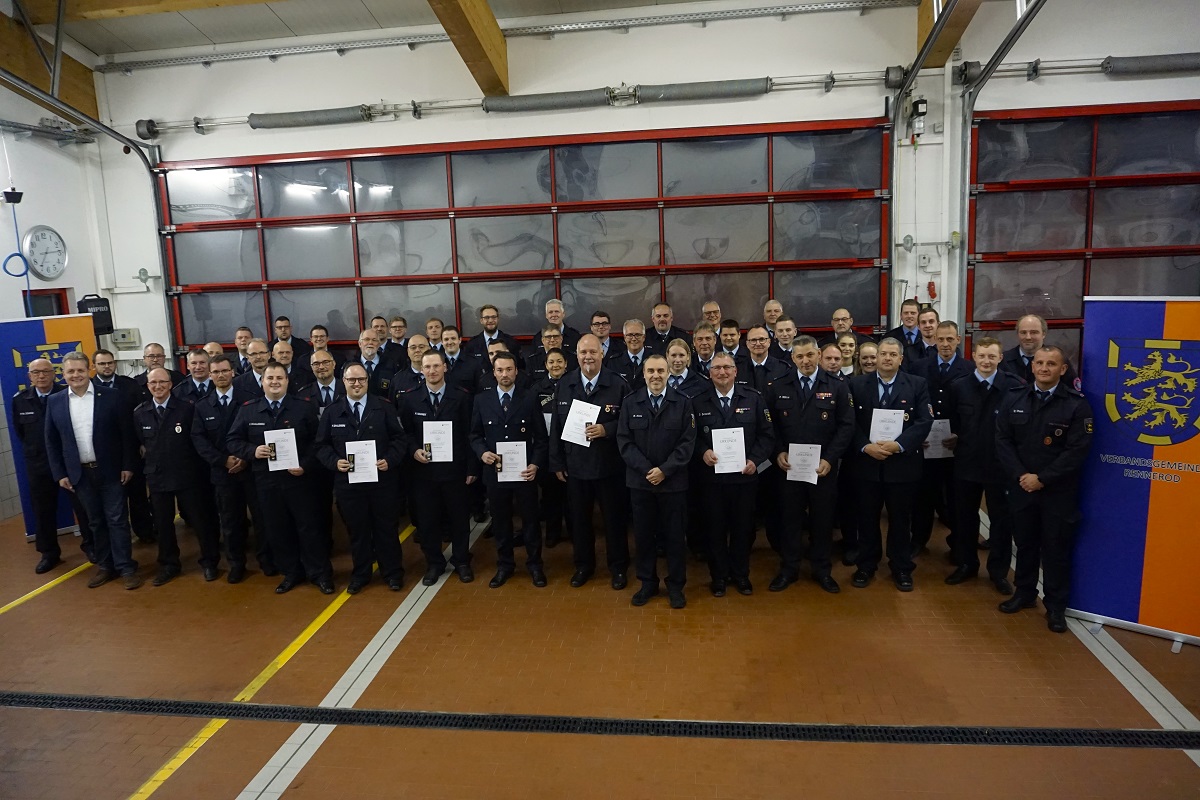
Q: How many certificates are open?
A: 9